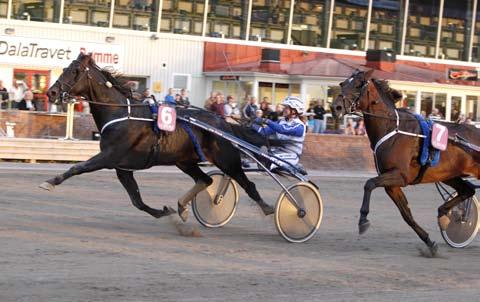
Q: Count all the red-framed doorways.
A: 1